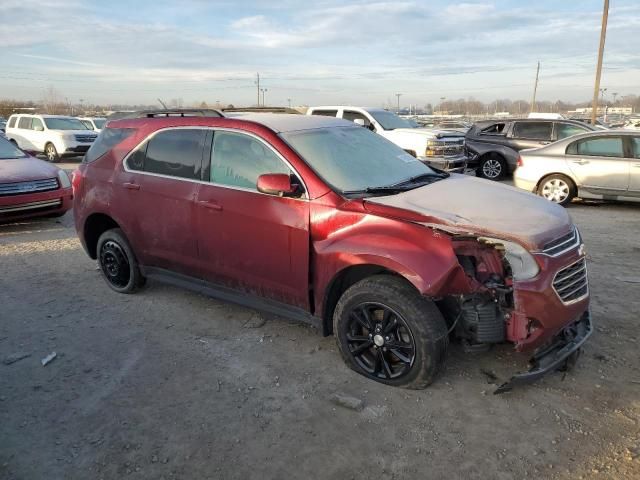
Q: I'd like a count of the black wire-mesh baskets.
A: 0